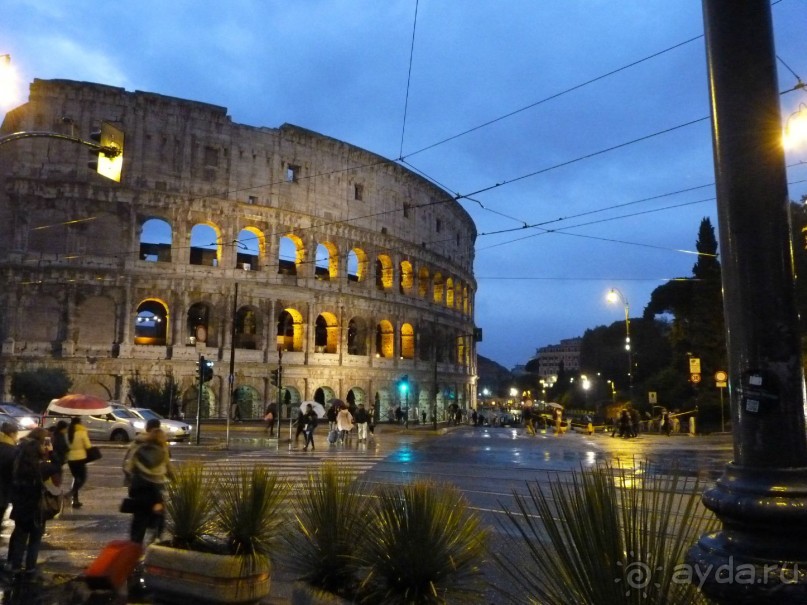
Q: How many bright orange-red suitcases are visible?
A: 1